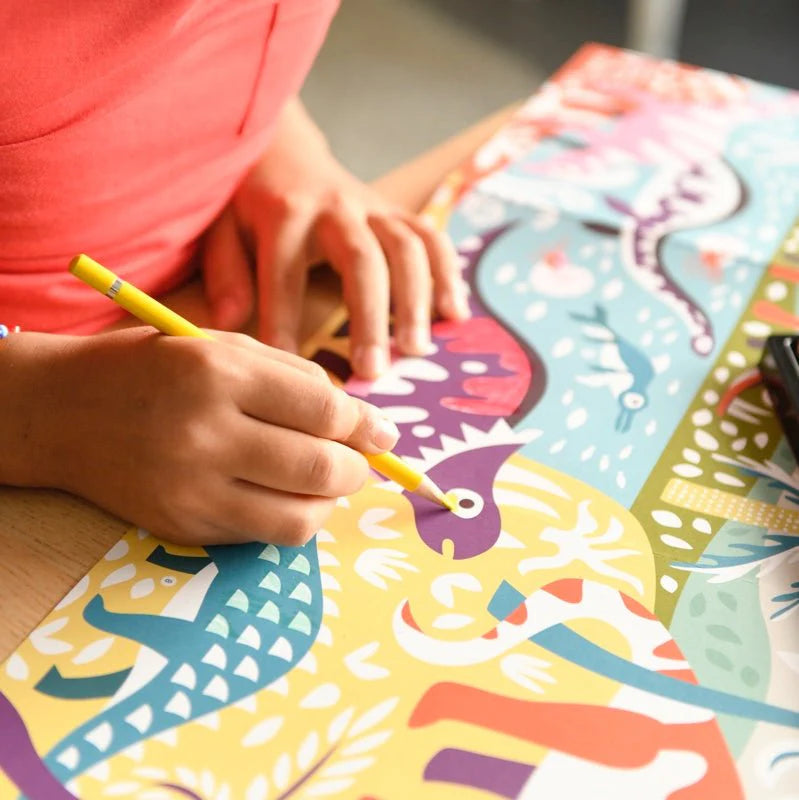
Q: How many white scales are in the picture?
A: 10